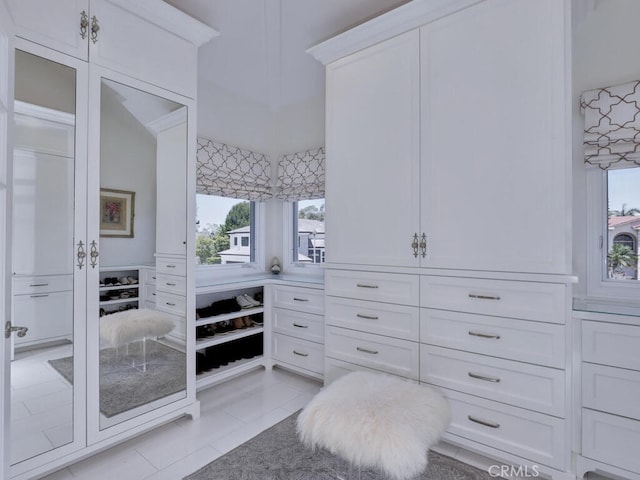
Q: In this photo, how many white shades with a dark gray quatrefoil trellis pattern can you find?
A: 3